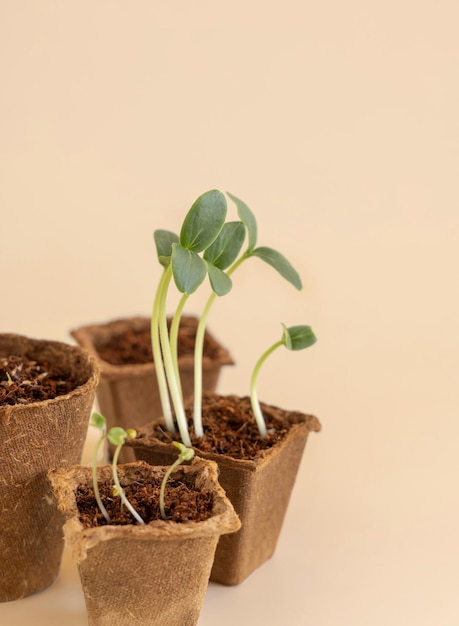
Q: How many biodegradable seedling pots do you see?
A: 4